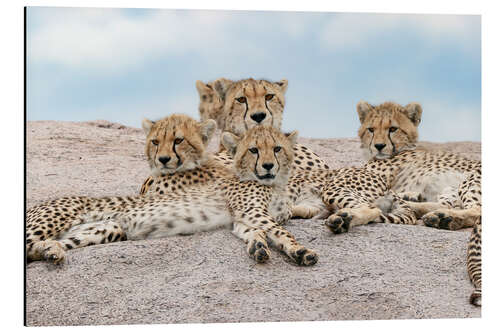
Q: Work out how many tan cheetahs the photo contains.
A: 5